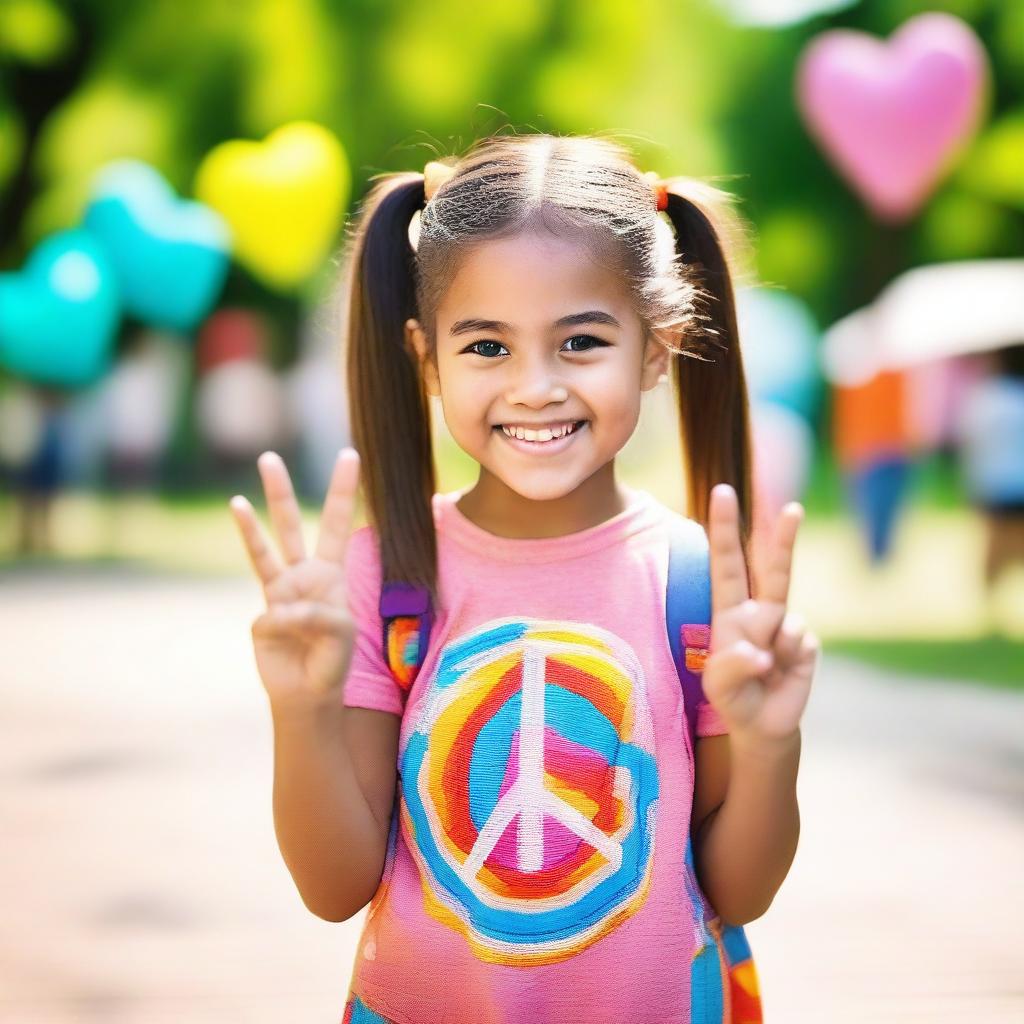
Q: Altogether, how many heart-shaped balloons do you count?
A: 4